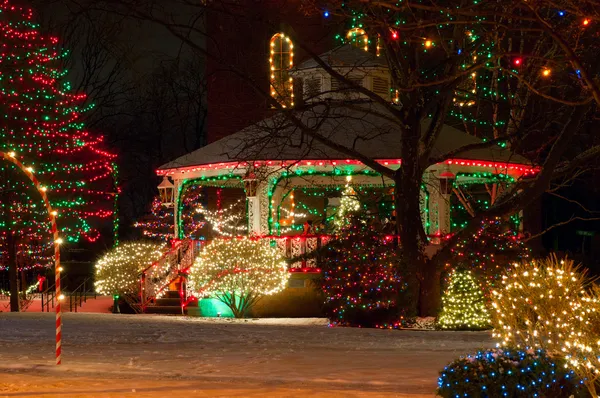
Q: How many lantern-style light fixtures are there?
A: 3